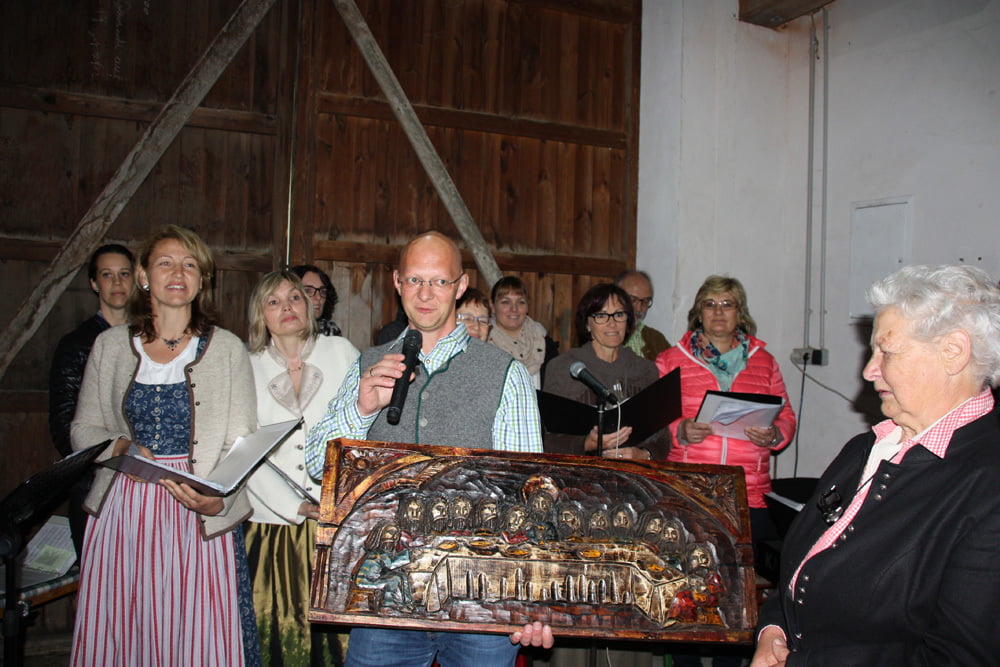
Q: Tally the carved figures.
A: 13